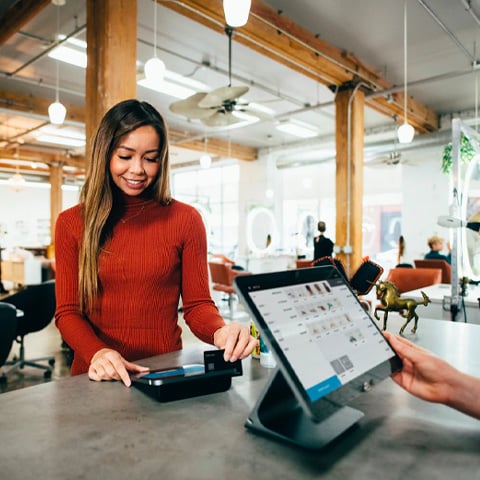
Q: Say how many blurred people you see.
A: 2